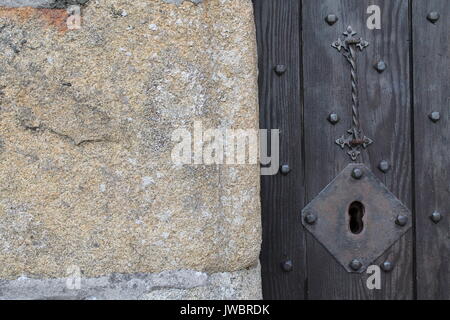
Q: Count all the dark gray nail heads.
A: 15